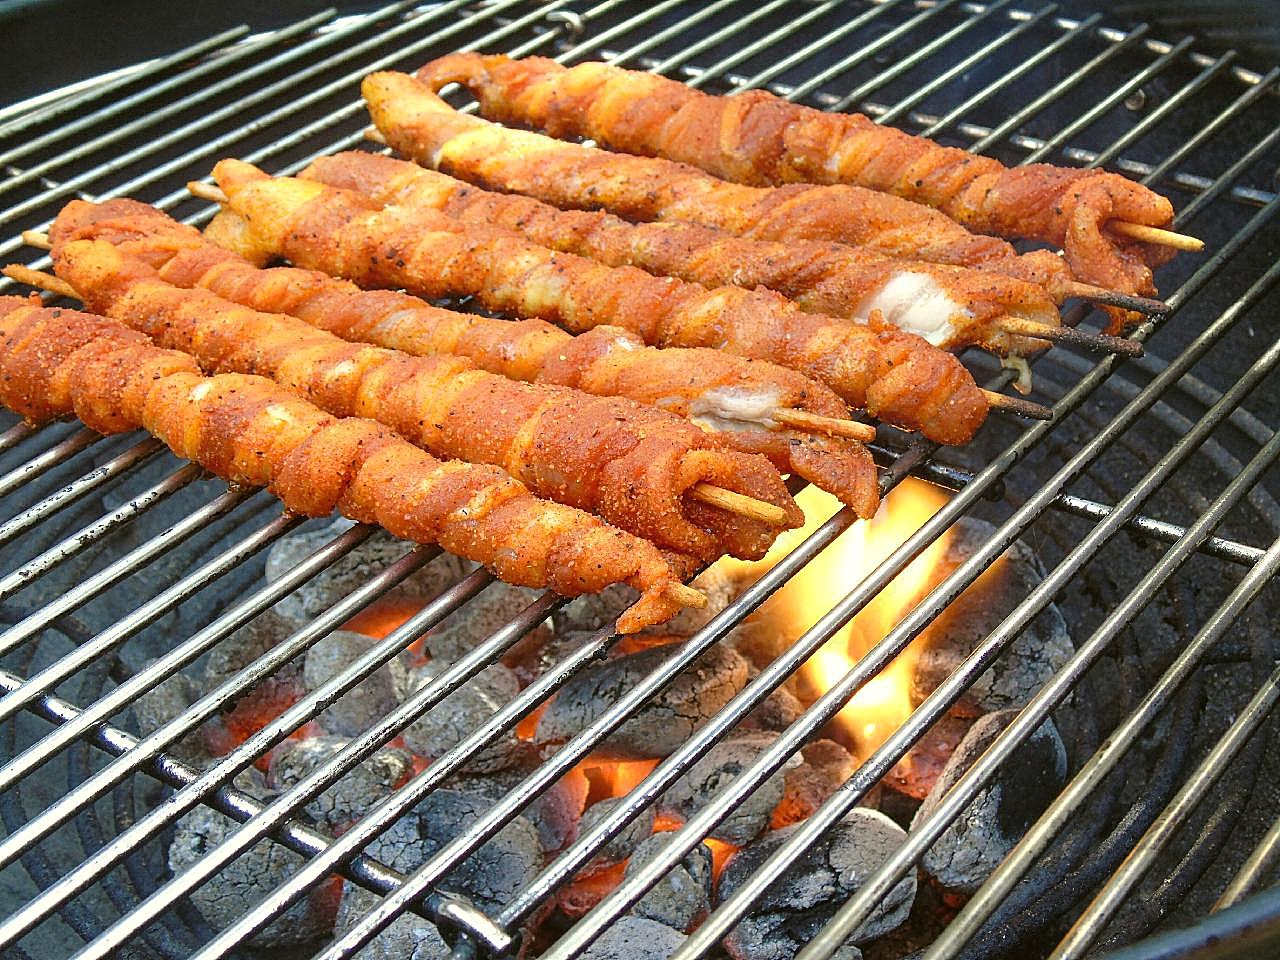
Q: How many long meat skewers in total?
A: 7